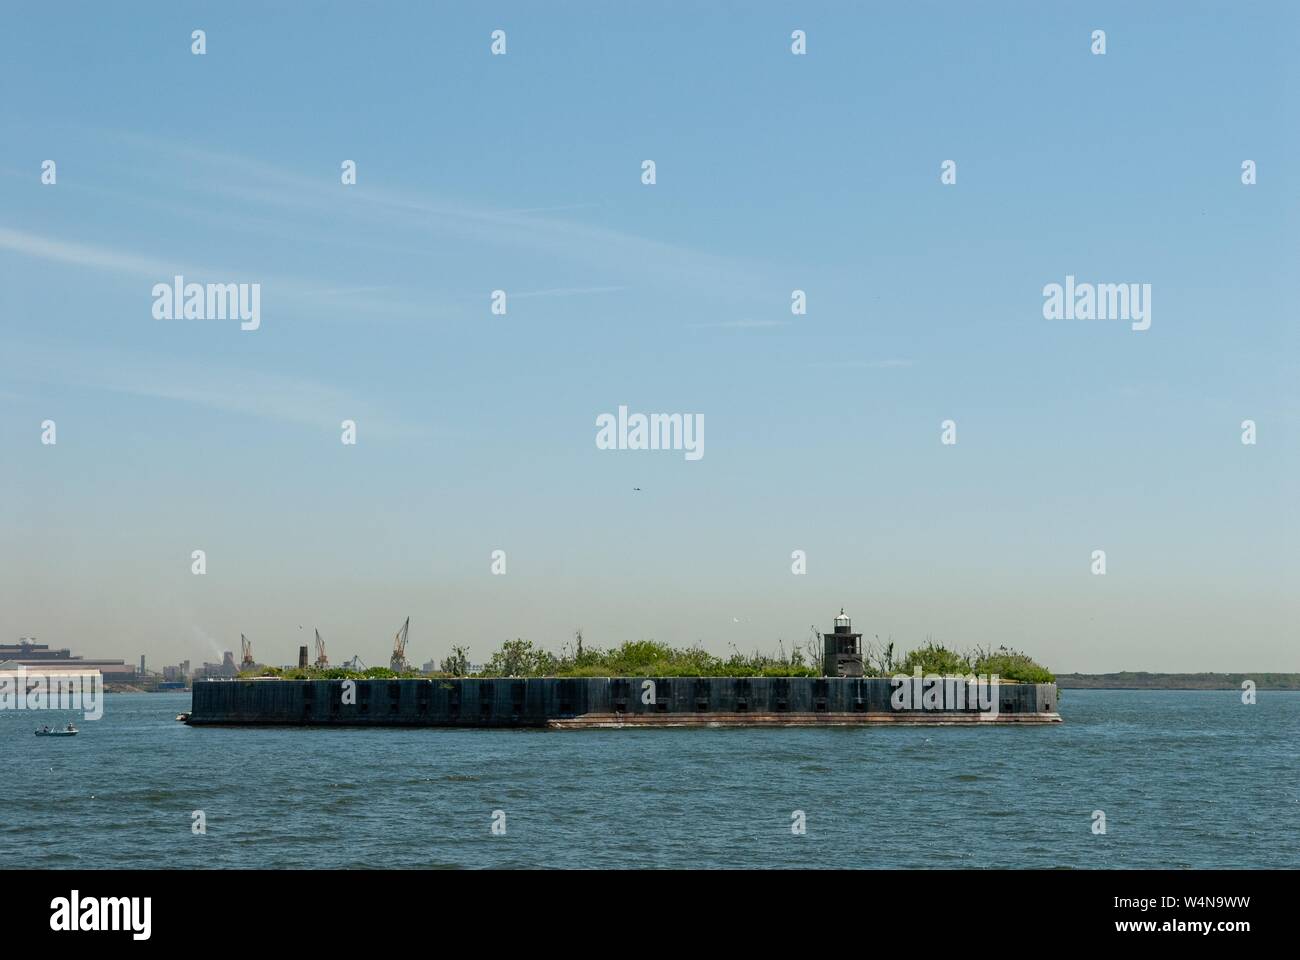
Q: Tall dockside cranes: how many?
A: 3